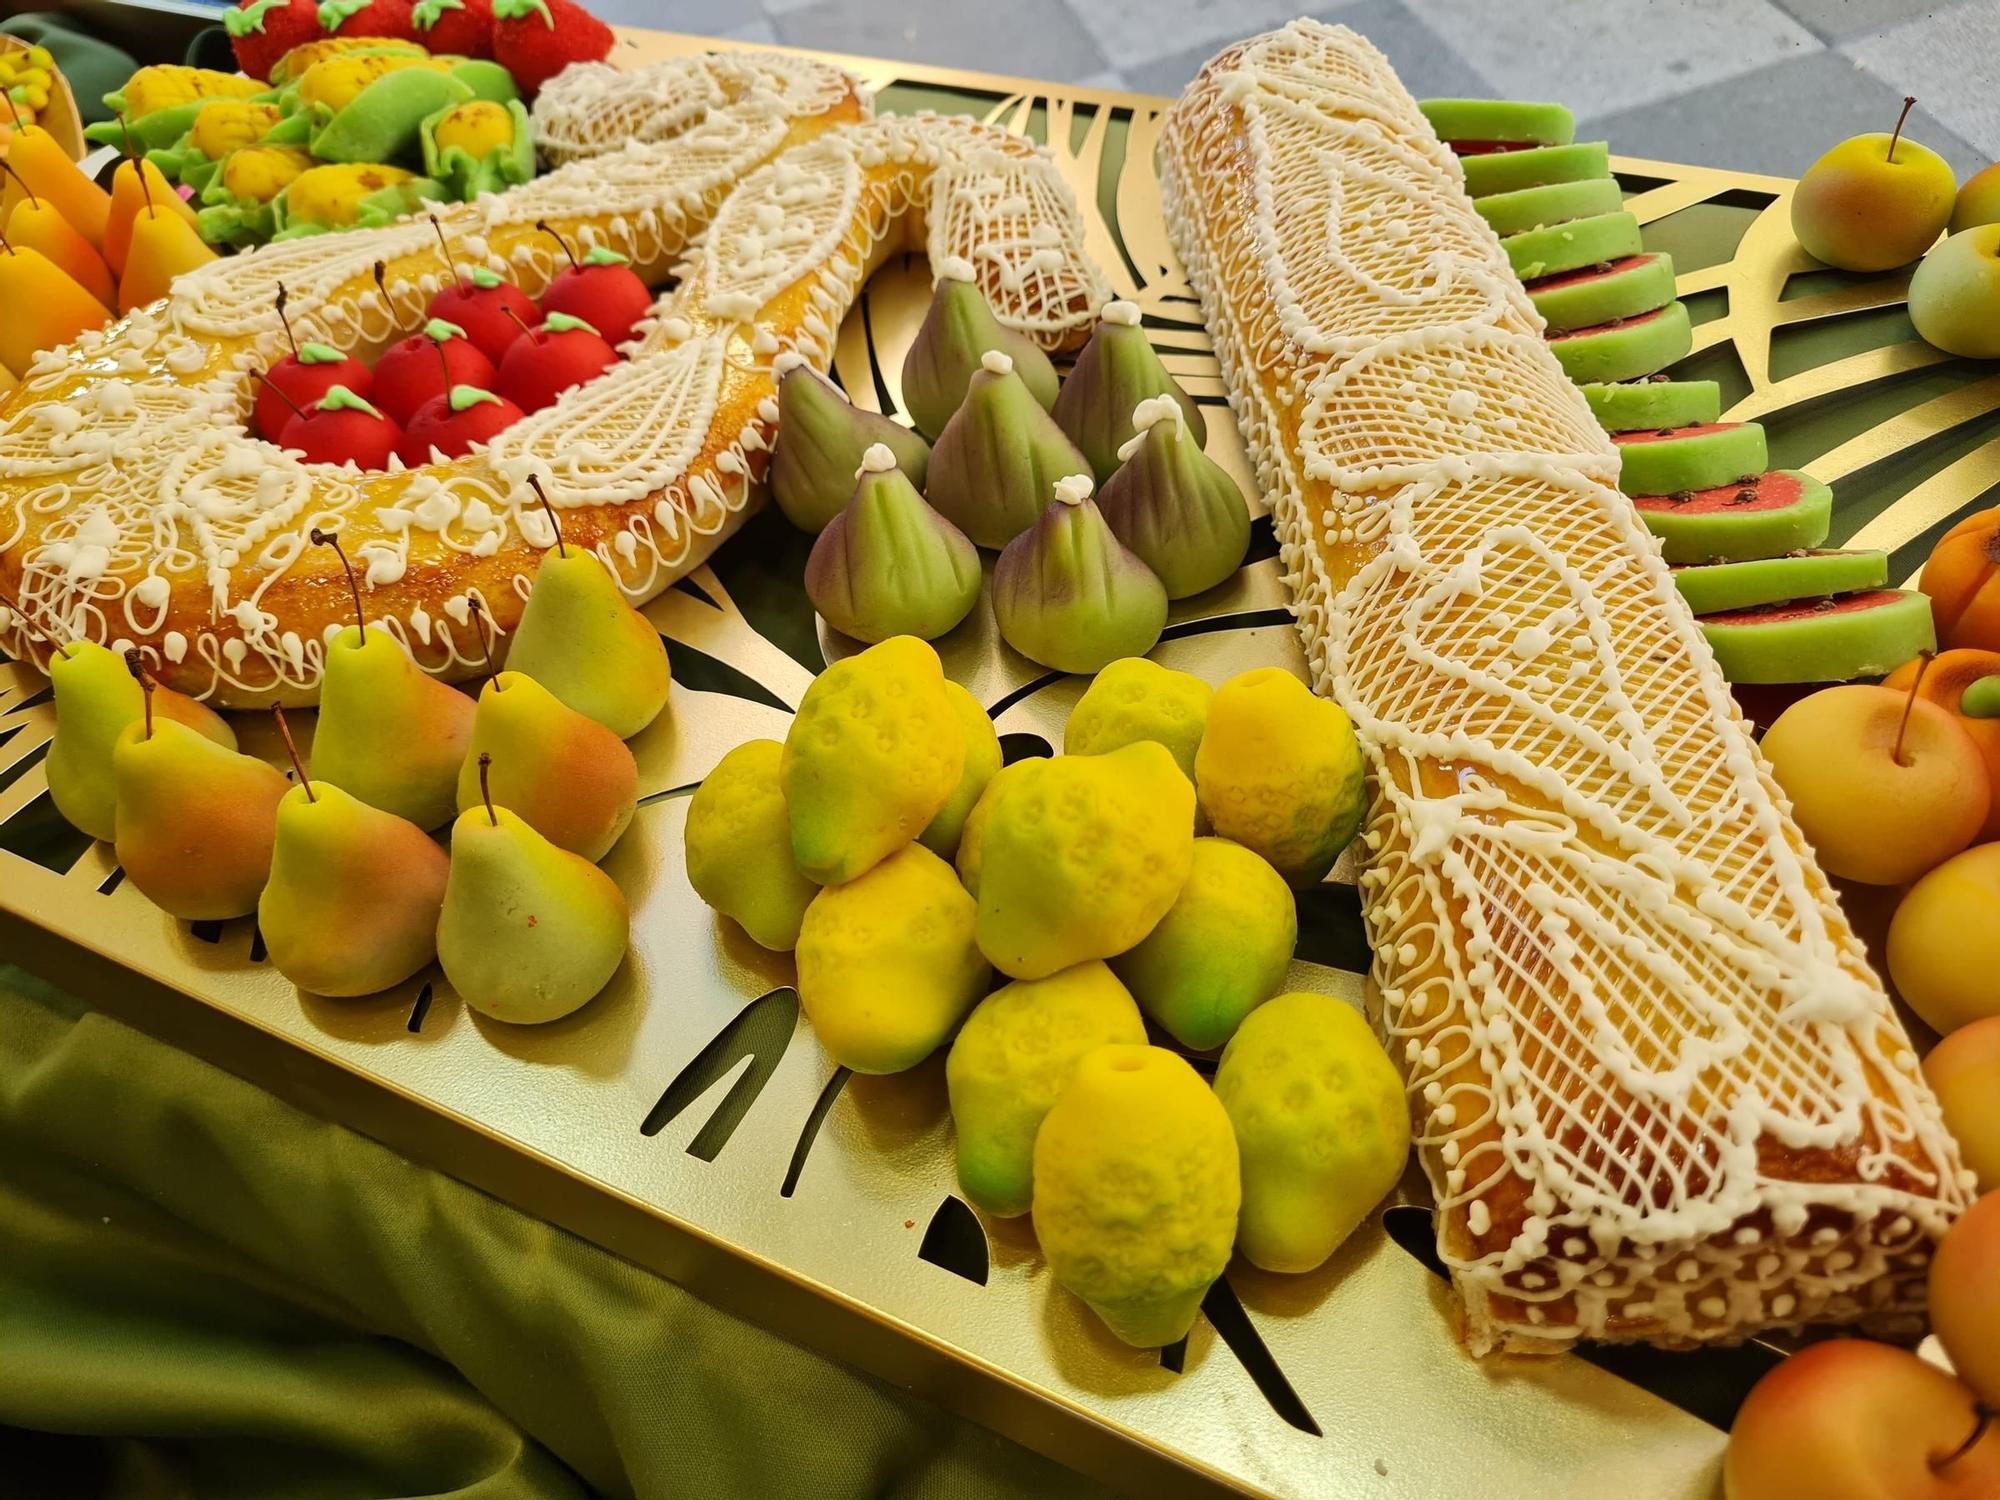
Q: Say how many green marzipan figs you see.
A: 7